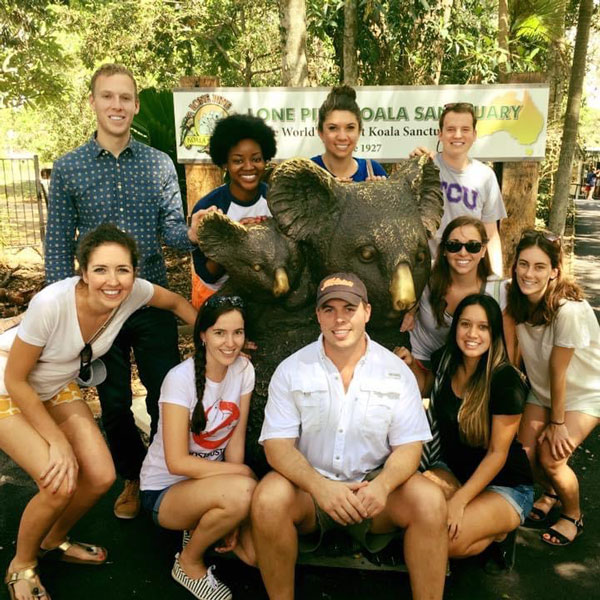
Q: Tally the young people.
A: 10